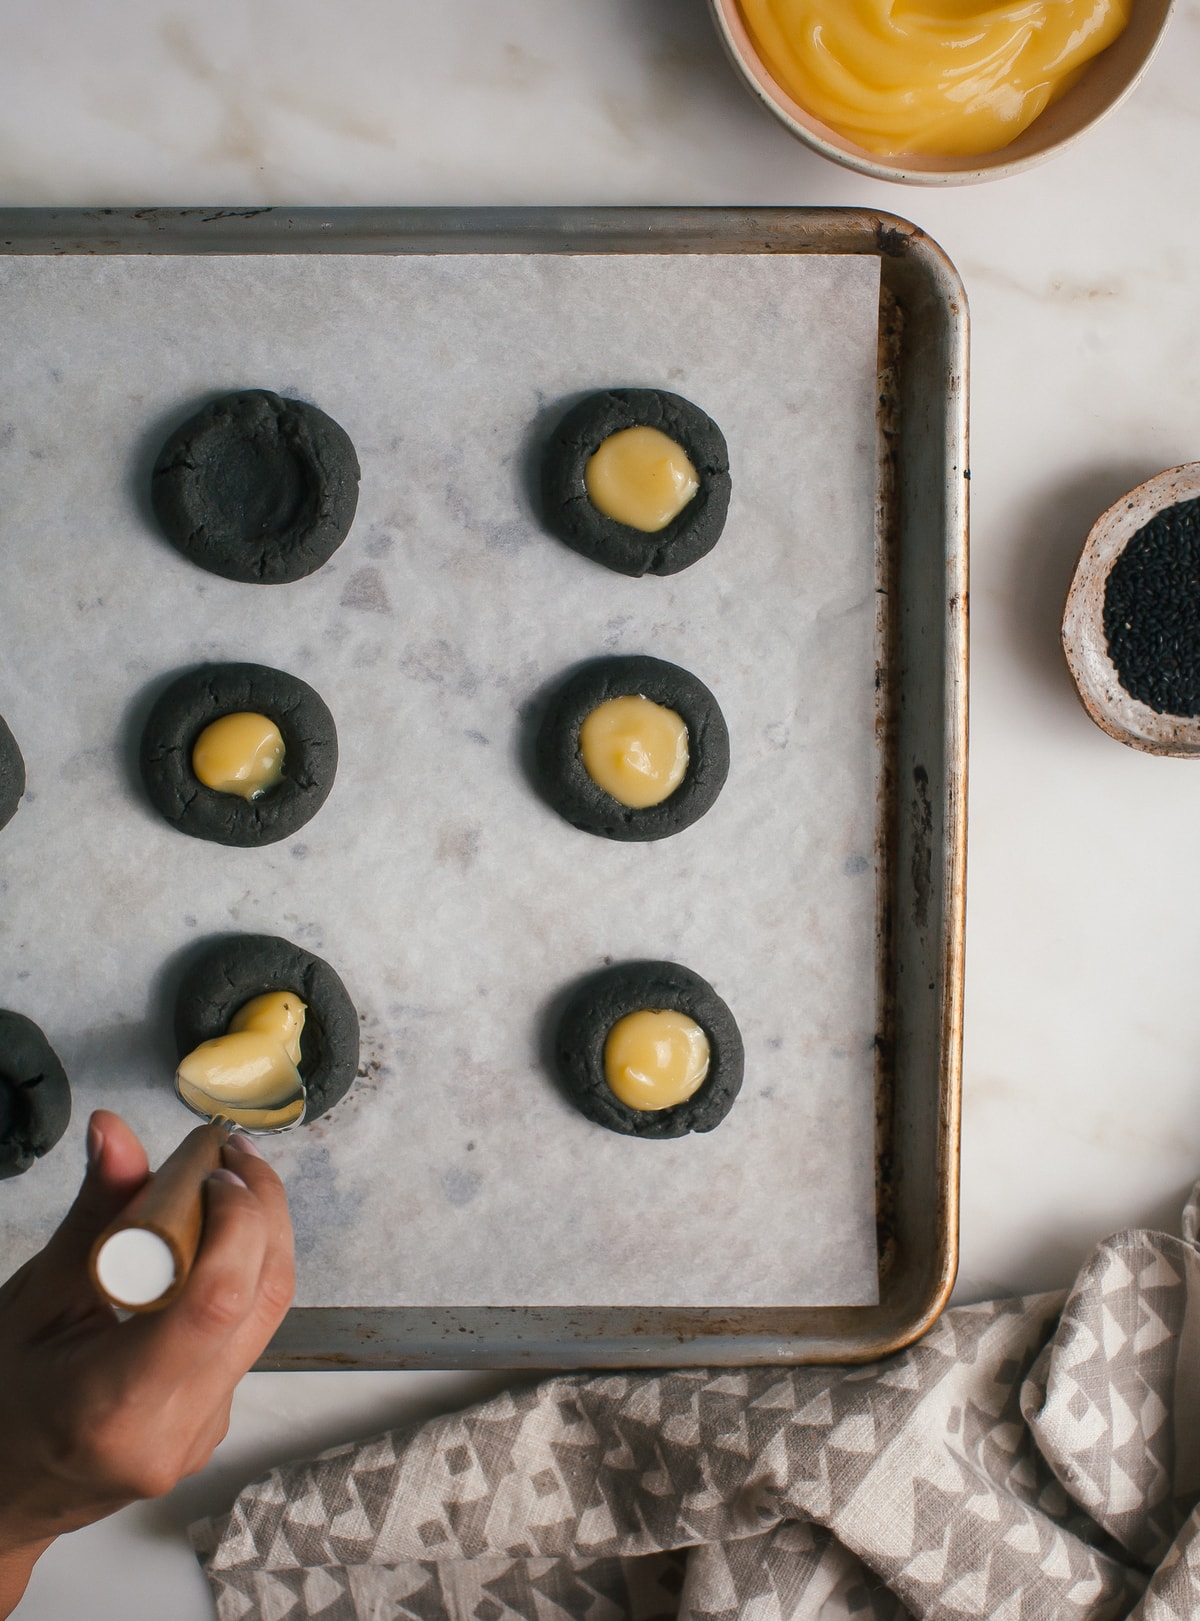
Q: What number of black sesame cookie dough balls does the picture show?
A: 8